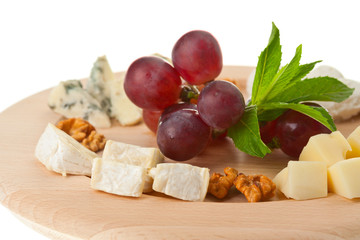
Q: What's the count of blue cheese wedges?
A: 2